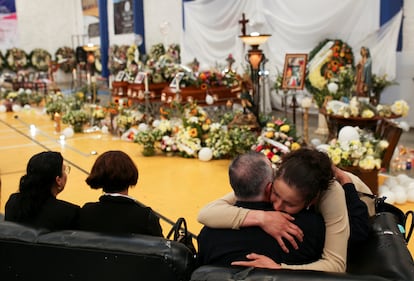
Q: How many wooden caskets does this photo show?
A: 3